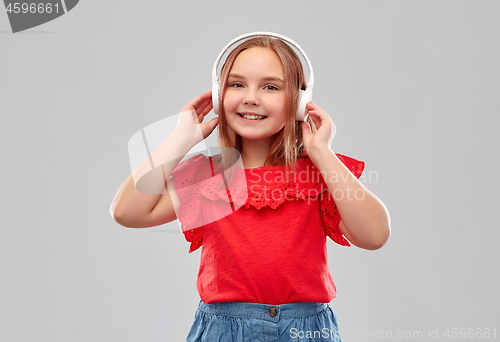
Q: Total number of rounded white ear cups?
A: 2